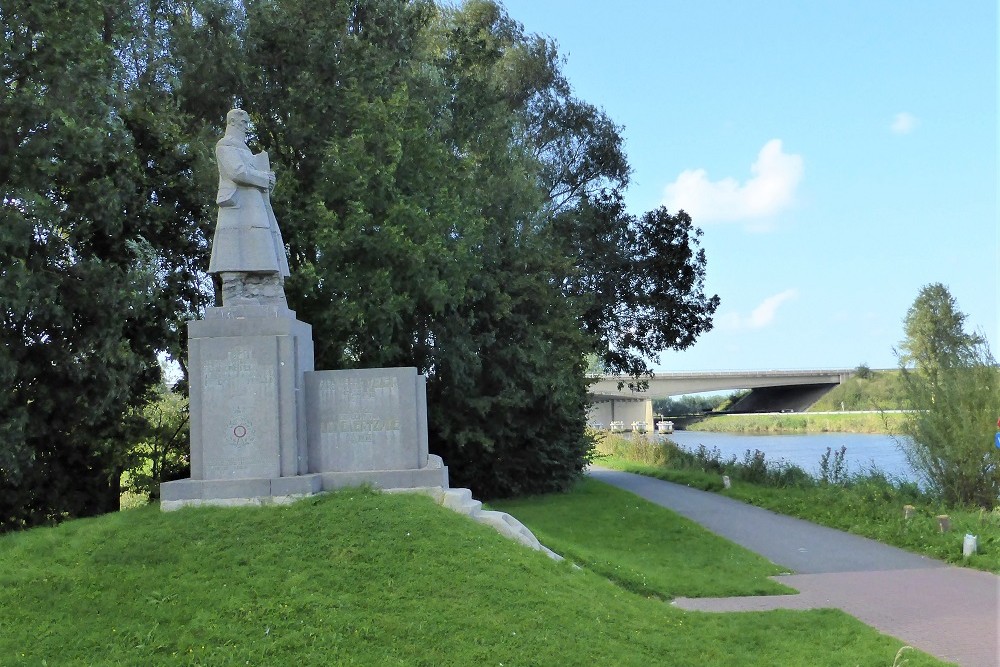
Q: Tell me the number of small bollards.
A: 4